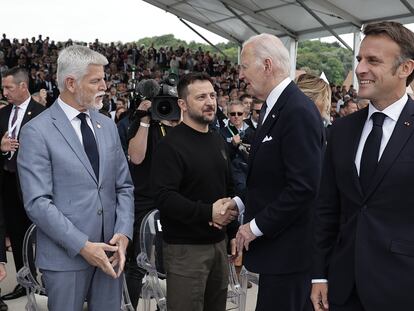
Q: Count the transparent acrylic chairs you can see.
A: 3